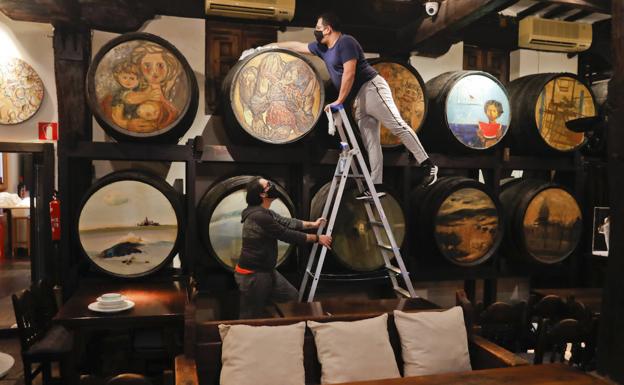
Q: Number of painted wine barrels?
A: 10